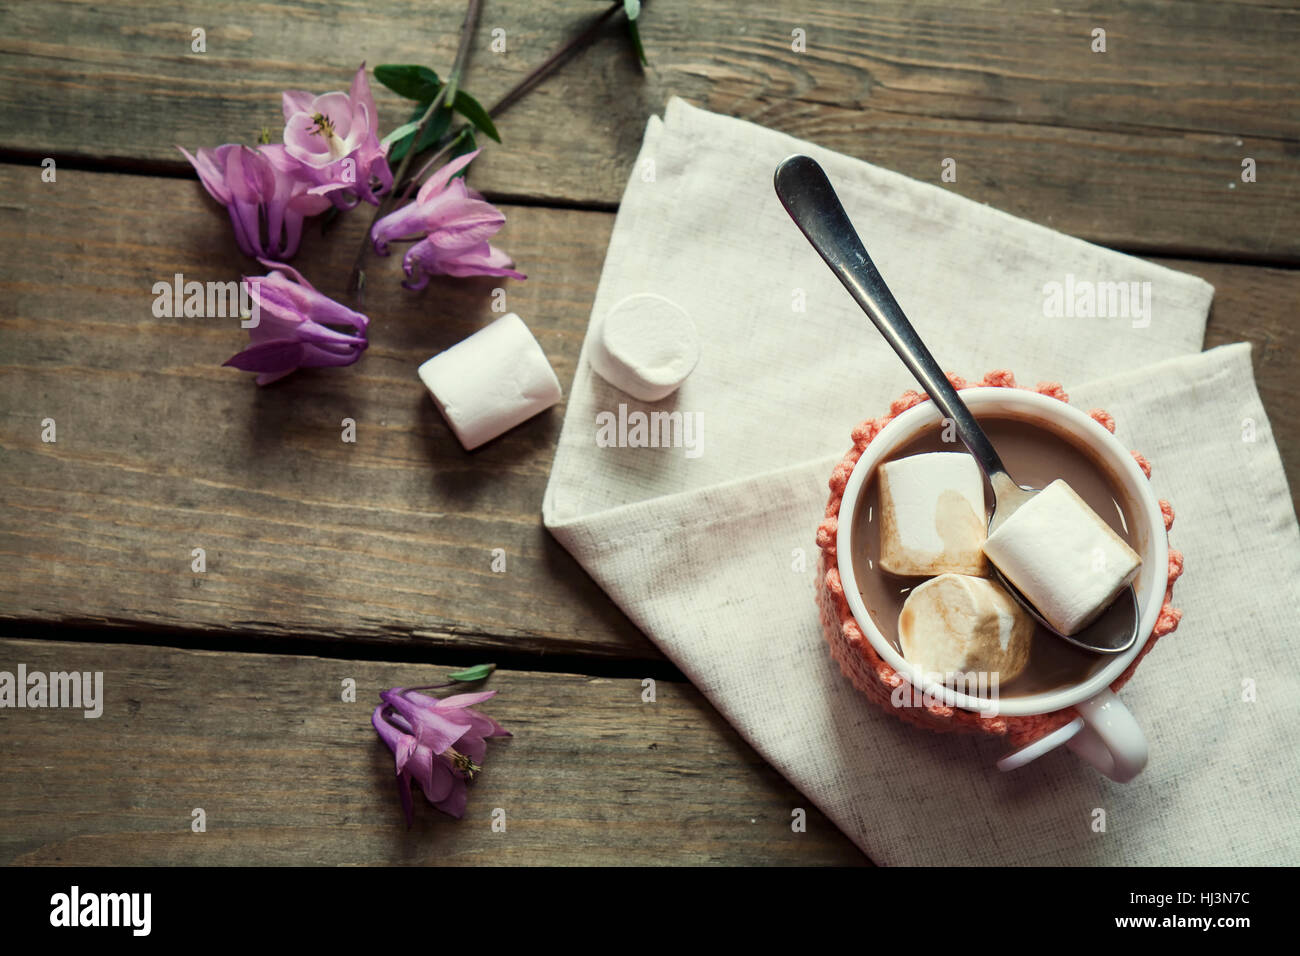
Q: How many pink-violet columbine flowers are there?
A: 5